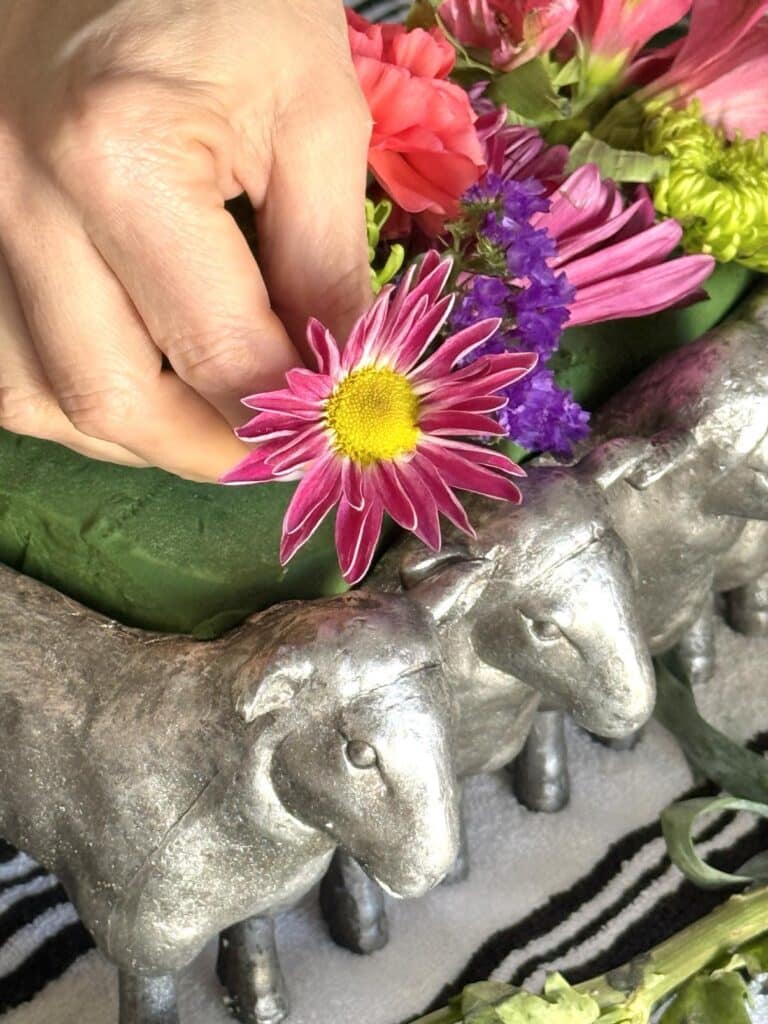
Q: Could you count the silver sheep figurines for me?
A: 3